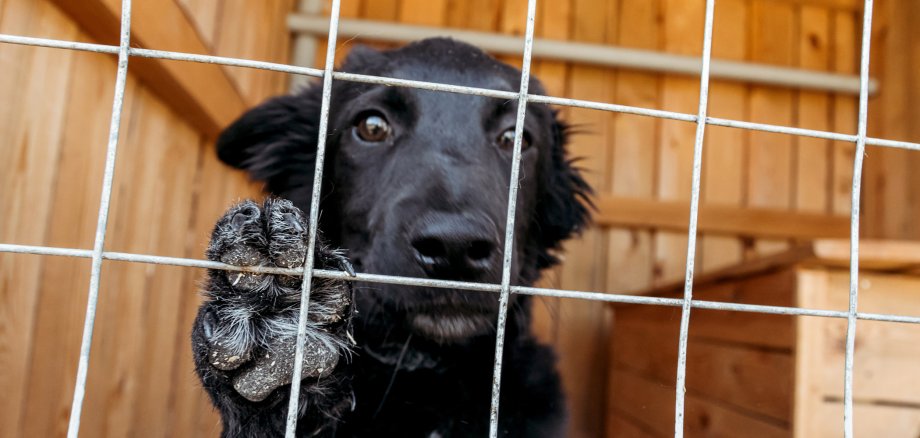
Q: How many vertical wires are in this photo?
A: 5